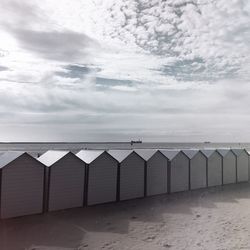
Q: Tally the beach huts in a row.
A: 10